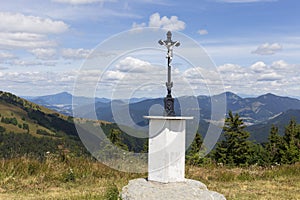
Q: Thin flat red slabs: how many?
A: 0